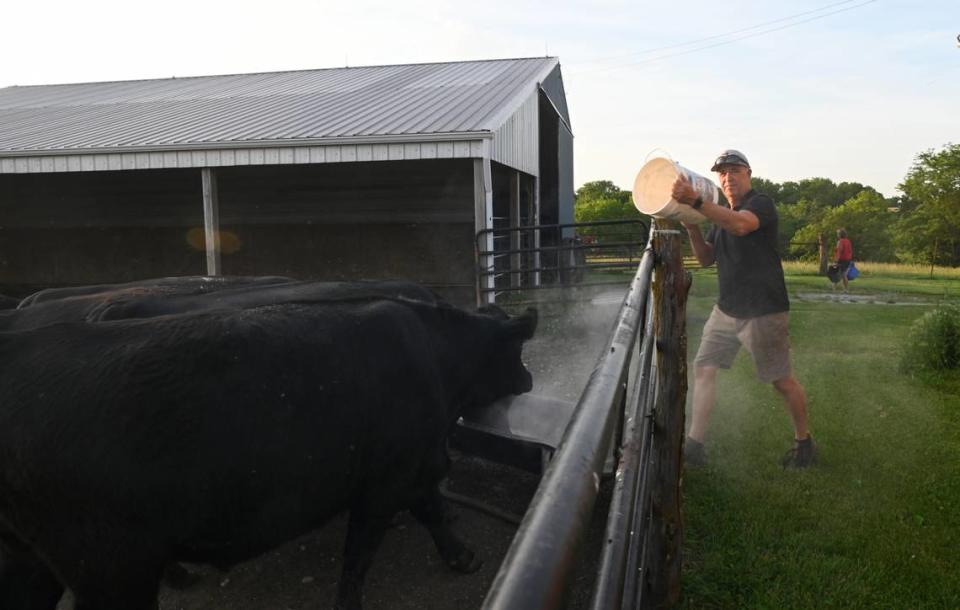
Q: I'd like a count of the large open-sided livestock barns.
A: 1